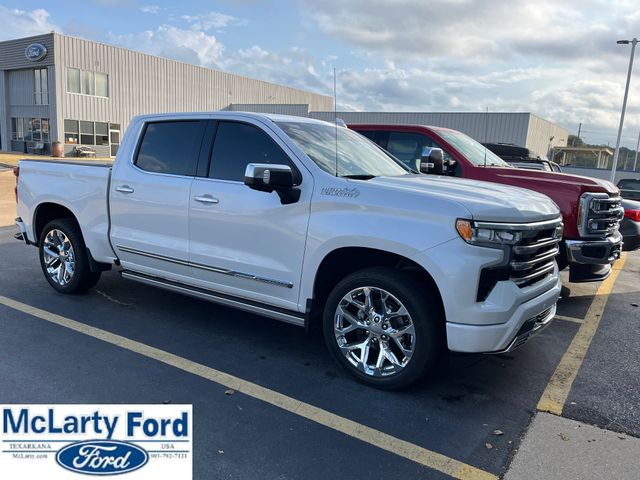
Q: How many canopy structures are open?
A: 1